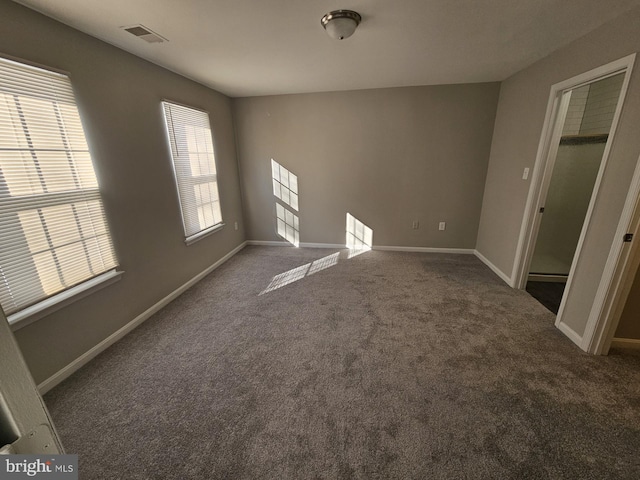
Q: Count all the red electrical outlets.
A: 0